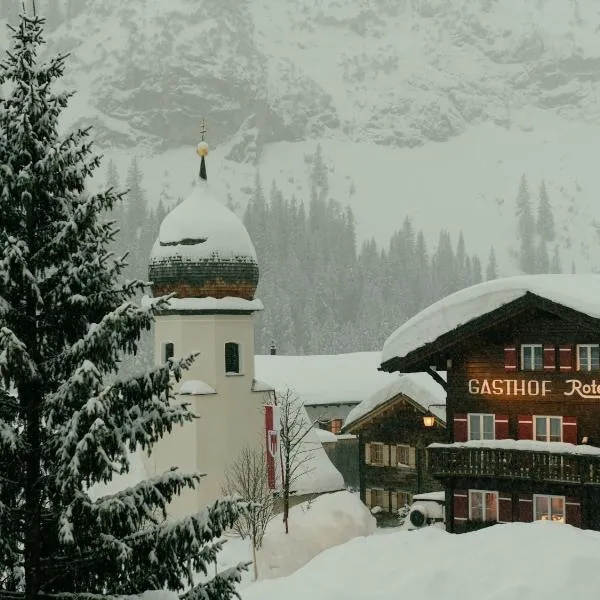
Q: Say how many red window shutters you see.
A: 11